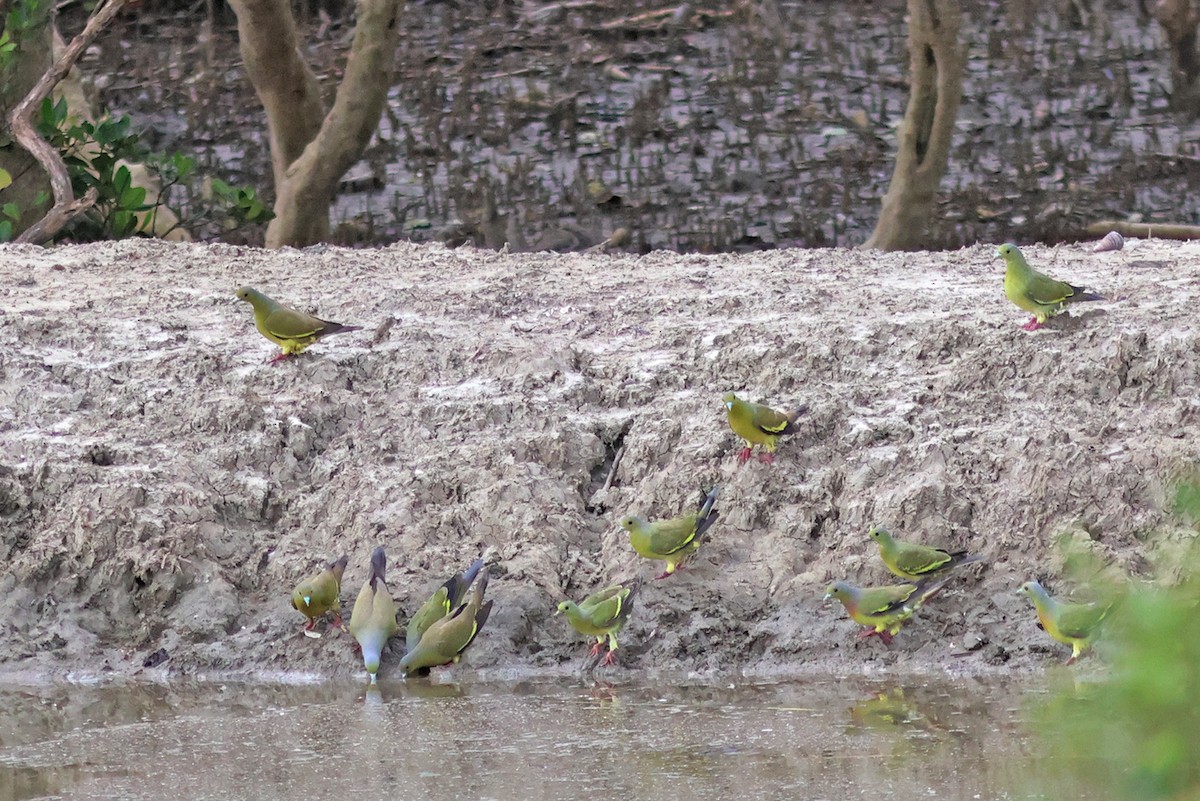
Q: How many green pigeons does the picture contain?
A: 12